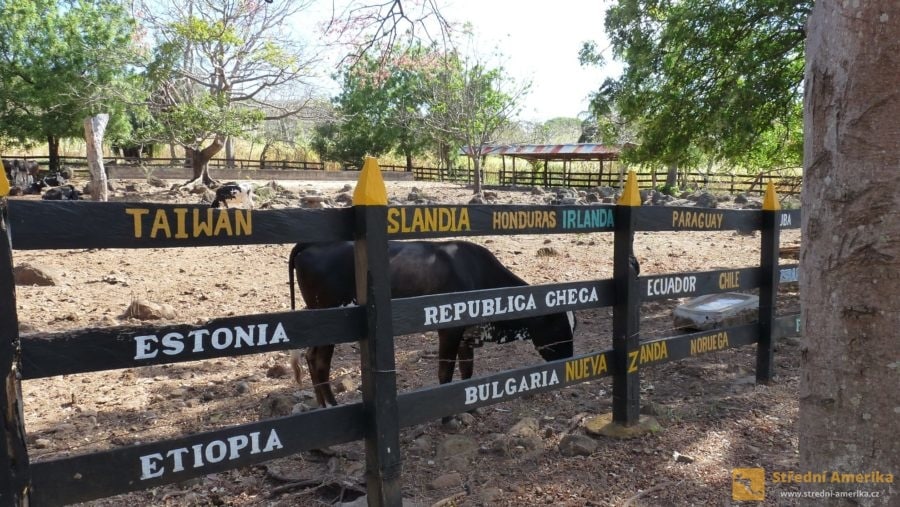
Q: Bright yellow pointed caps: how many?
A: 4